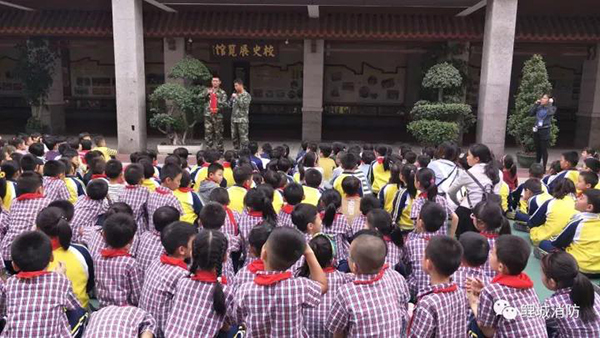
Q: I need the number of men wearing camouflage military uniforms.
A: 2